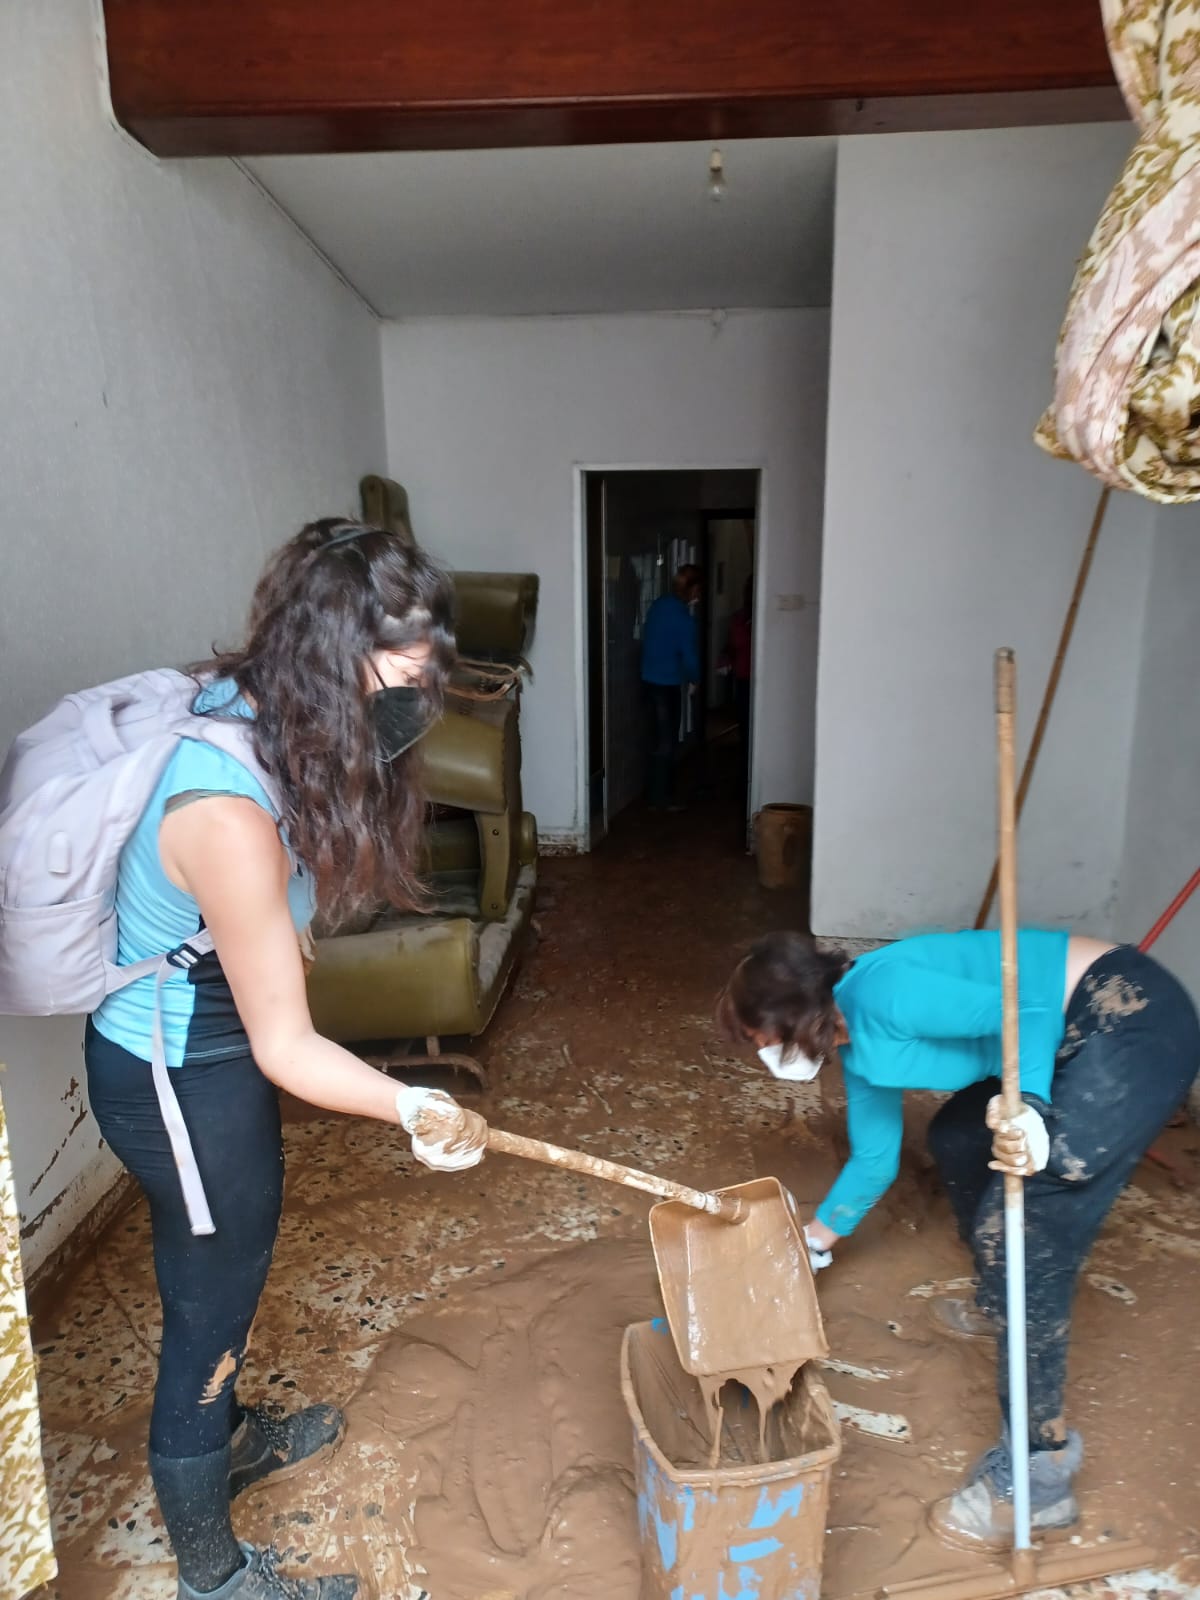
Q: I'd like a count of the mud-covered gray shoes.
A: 4